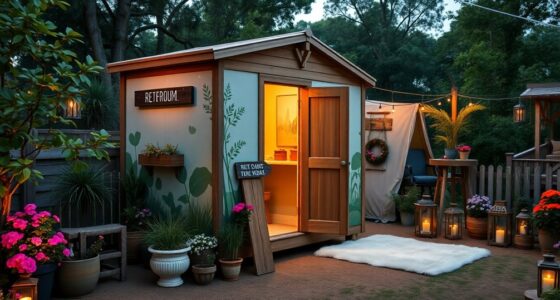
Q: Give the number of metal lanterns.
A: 8